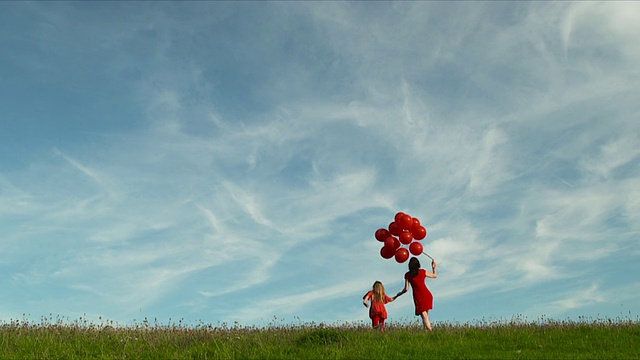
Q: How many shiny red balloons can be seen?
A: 12